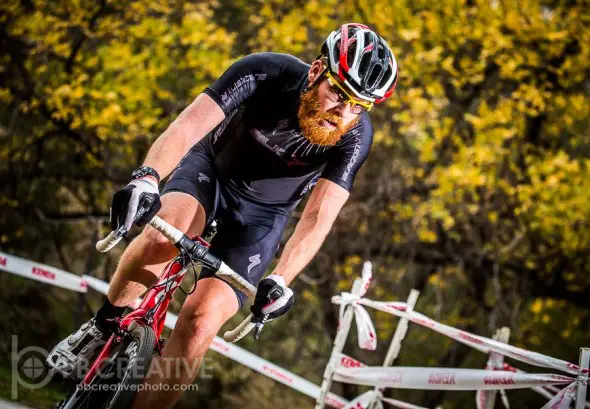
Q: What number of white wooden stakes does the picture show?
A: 4